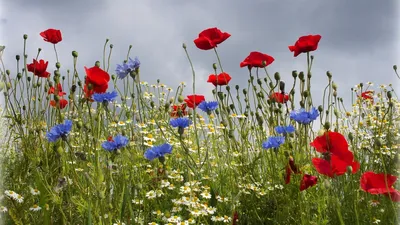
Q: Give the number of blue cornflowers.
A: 10